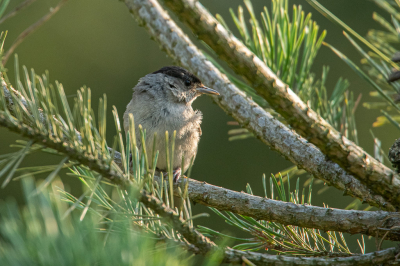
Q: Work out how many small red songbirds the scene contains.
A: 0